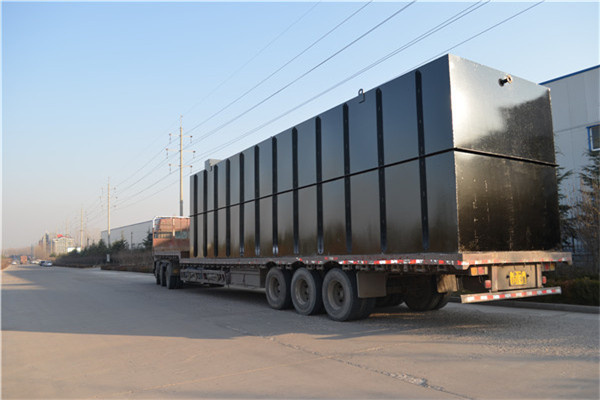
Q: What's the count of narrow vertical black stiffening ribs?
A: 12